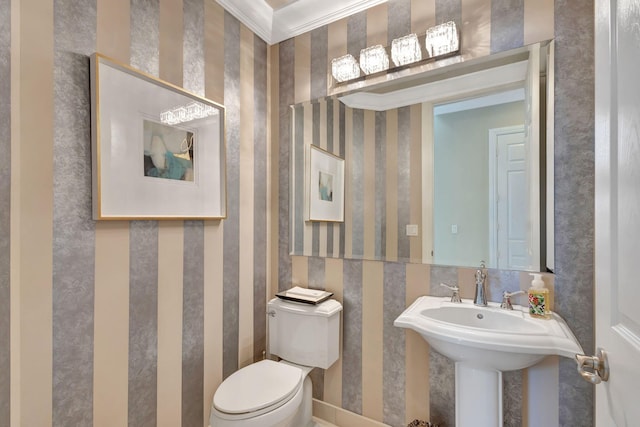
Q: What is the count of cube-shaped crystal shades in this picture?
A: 4